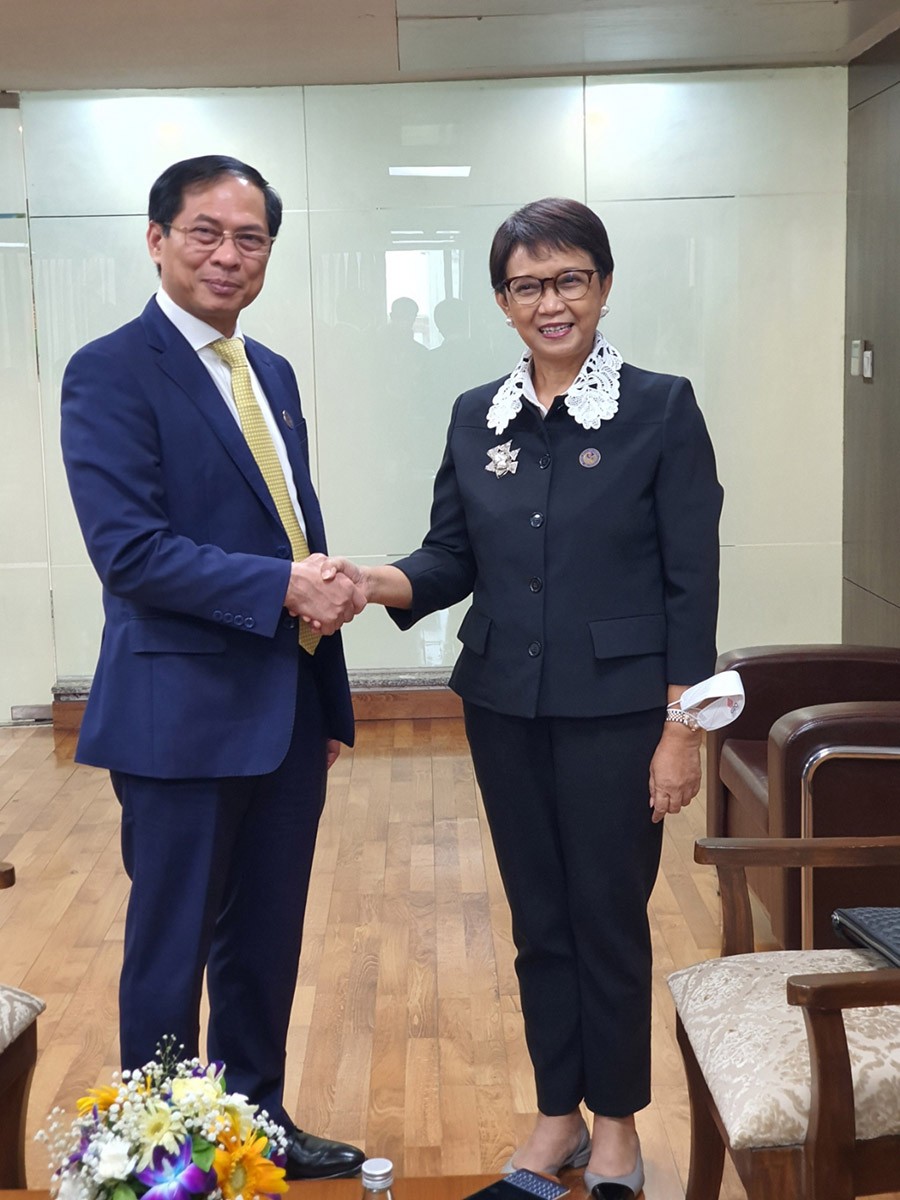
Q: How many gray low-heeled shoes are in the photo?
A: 2